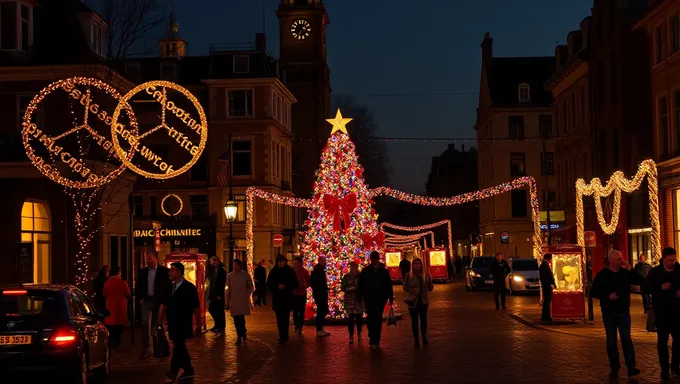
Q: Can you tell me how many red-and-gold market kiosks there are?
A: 4